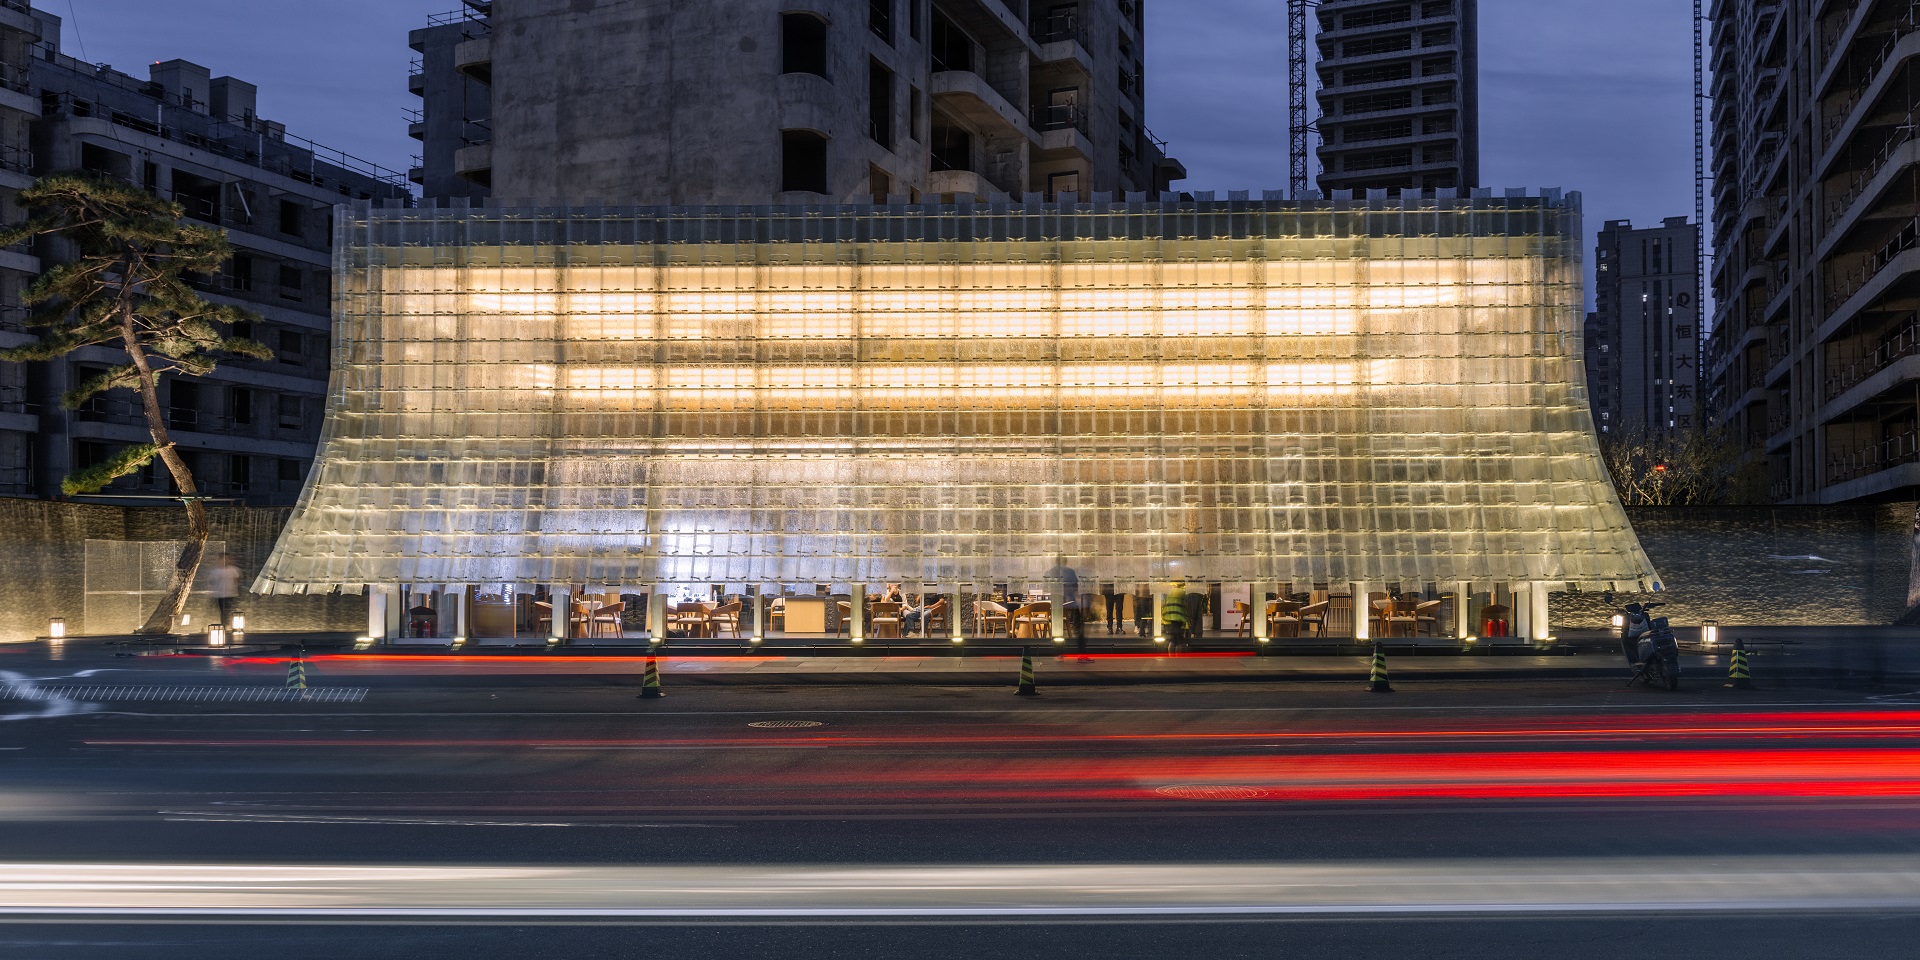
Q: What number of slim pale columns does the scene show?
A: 13